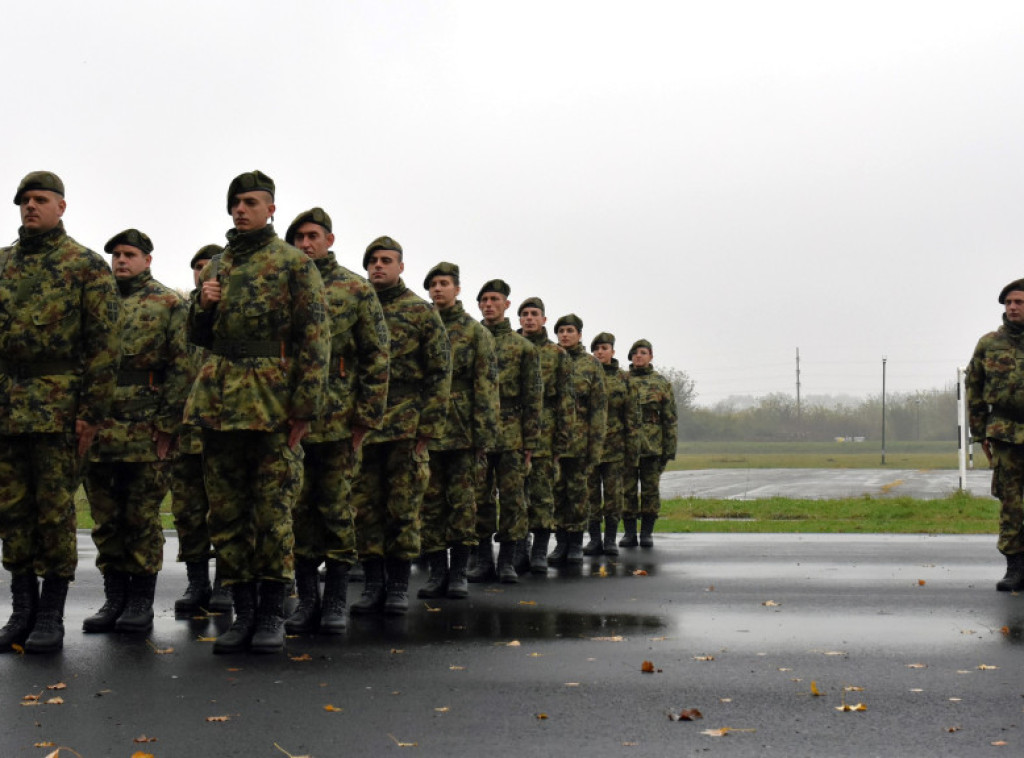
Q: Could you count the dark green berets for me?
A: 13